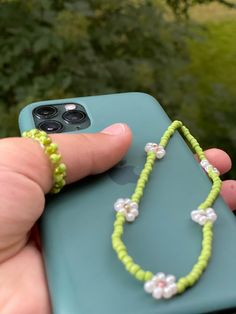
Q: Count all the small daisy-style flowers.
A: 5